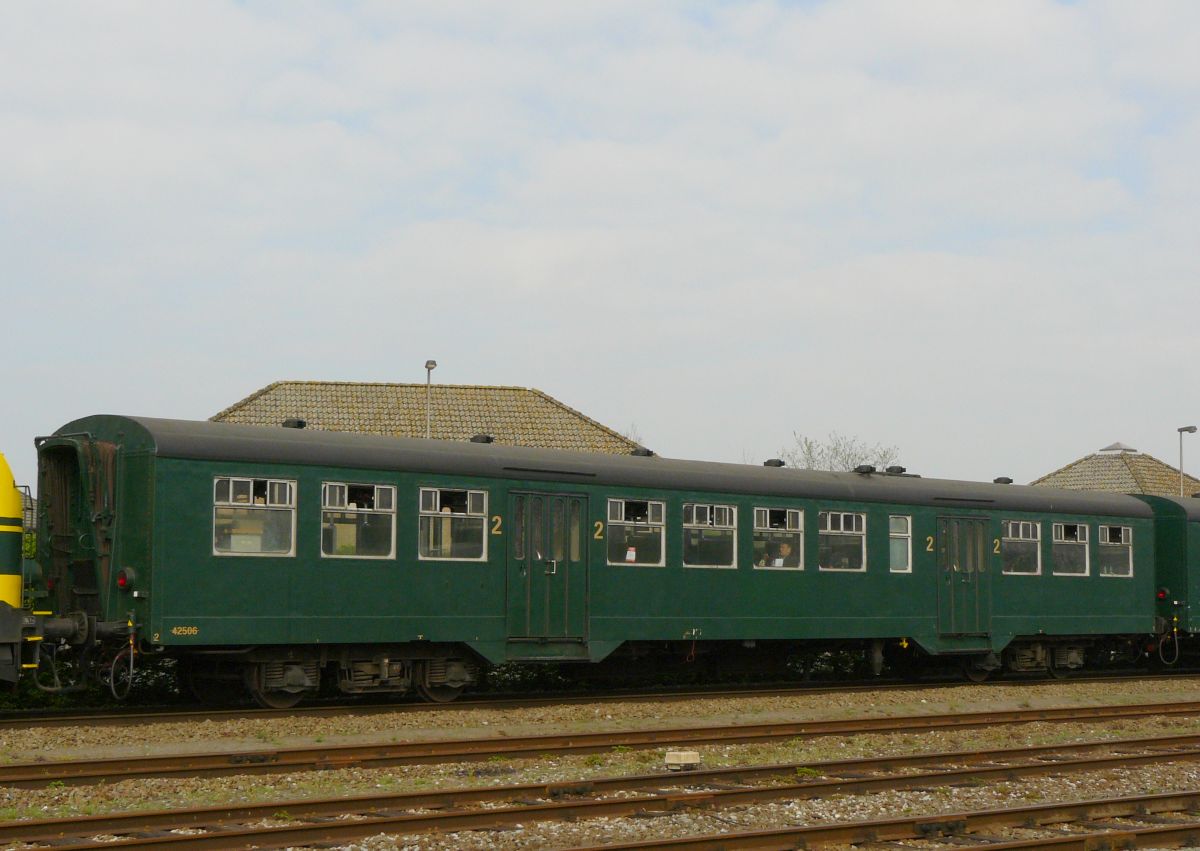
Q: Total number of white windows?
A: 11